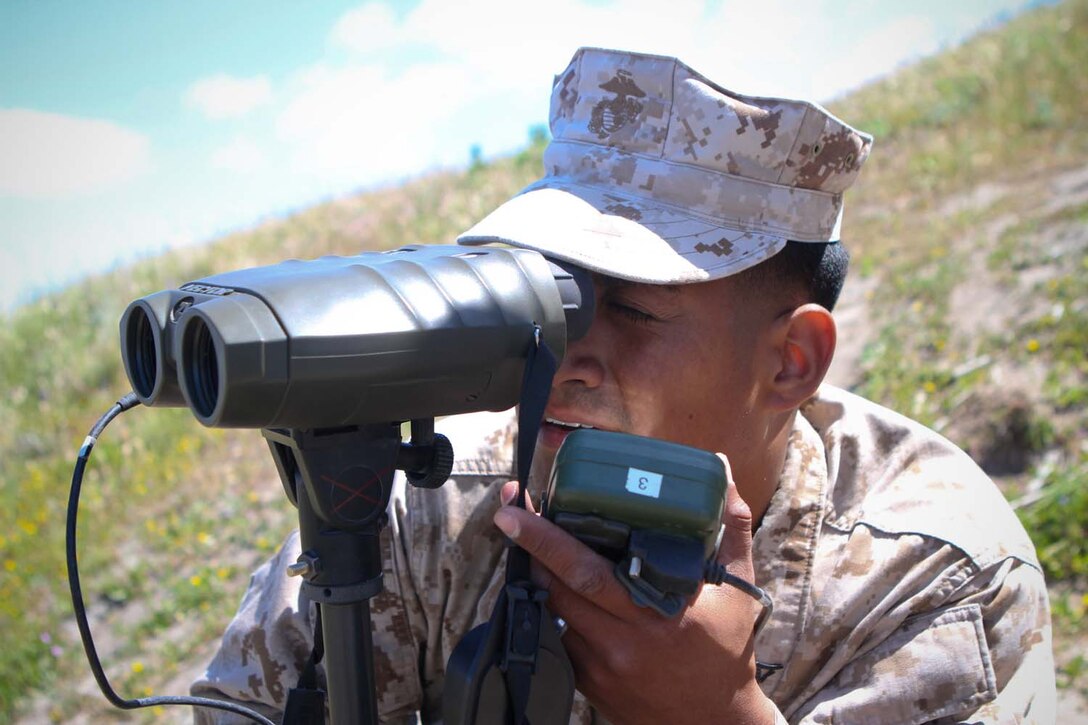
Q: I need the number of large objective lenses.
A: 2